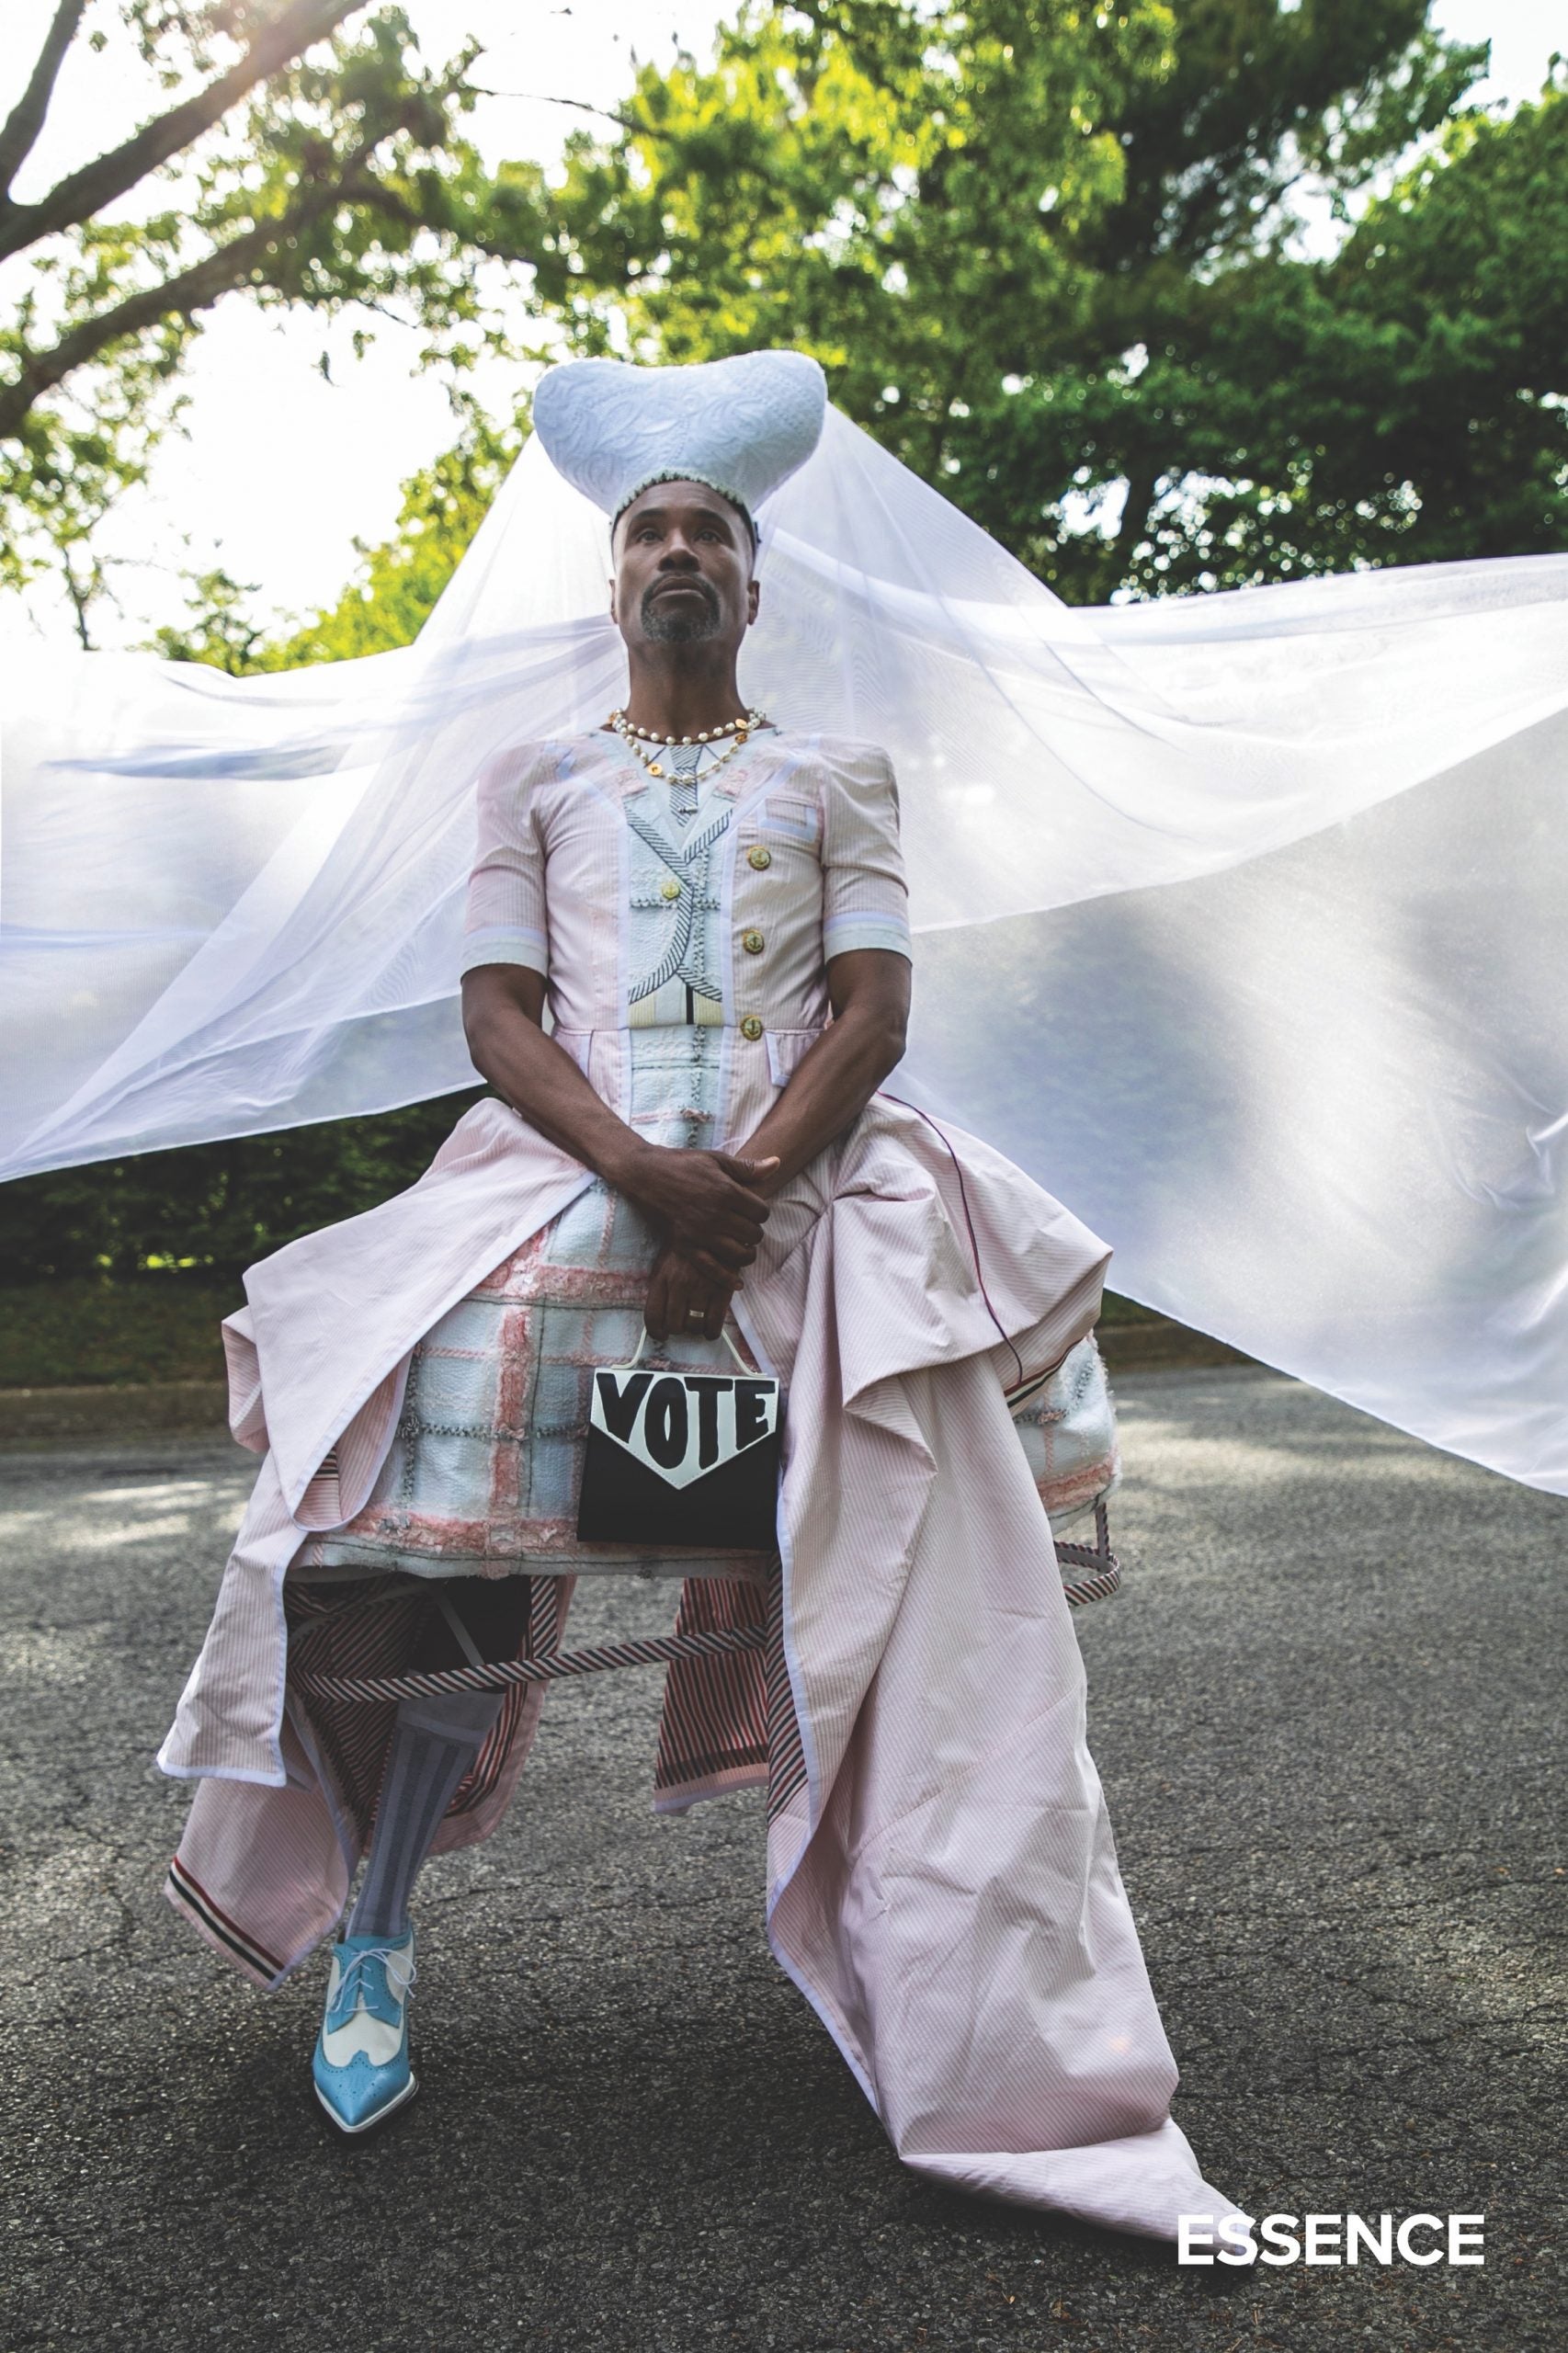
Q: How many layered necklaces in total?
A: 2